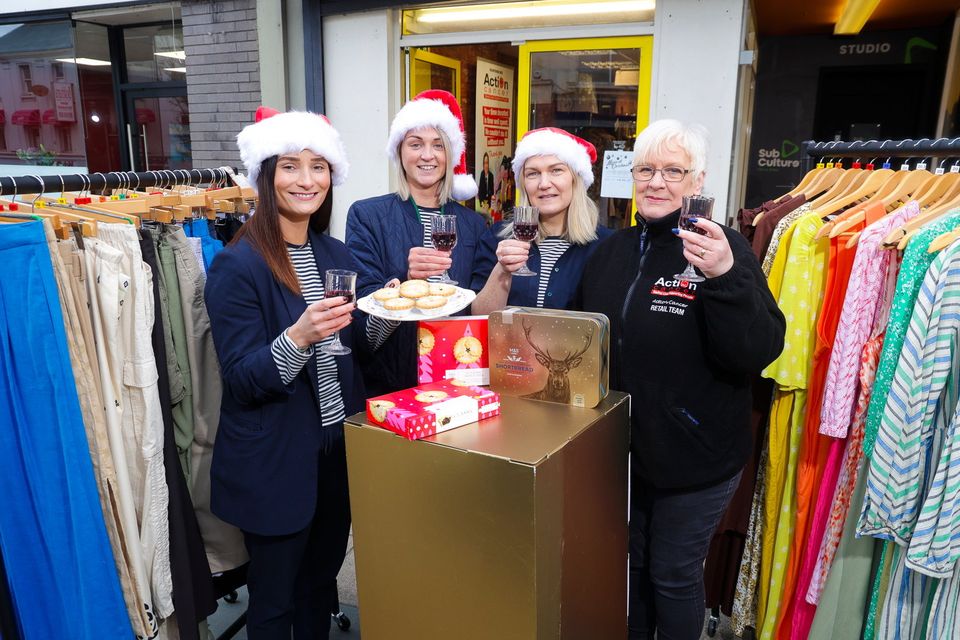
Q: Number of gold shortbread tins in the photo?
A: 1